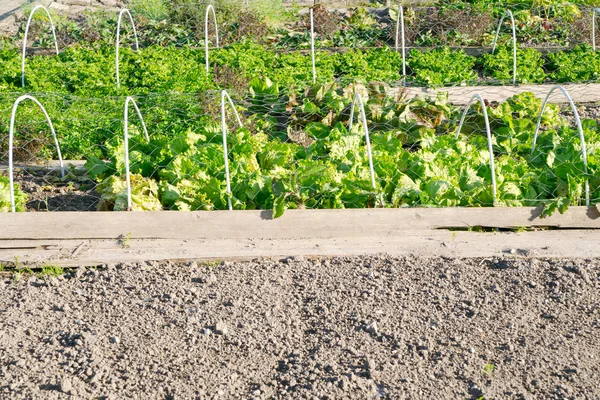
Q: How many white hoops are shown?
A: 13